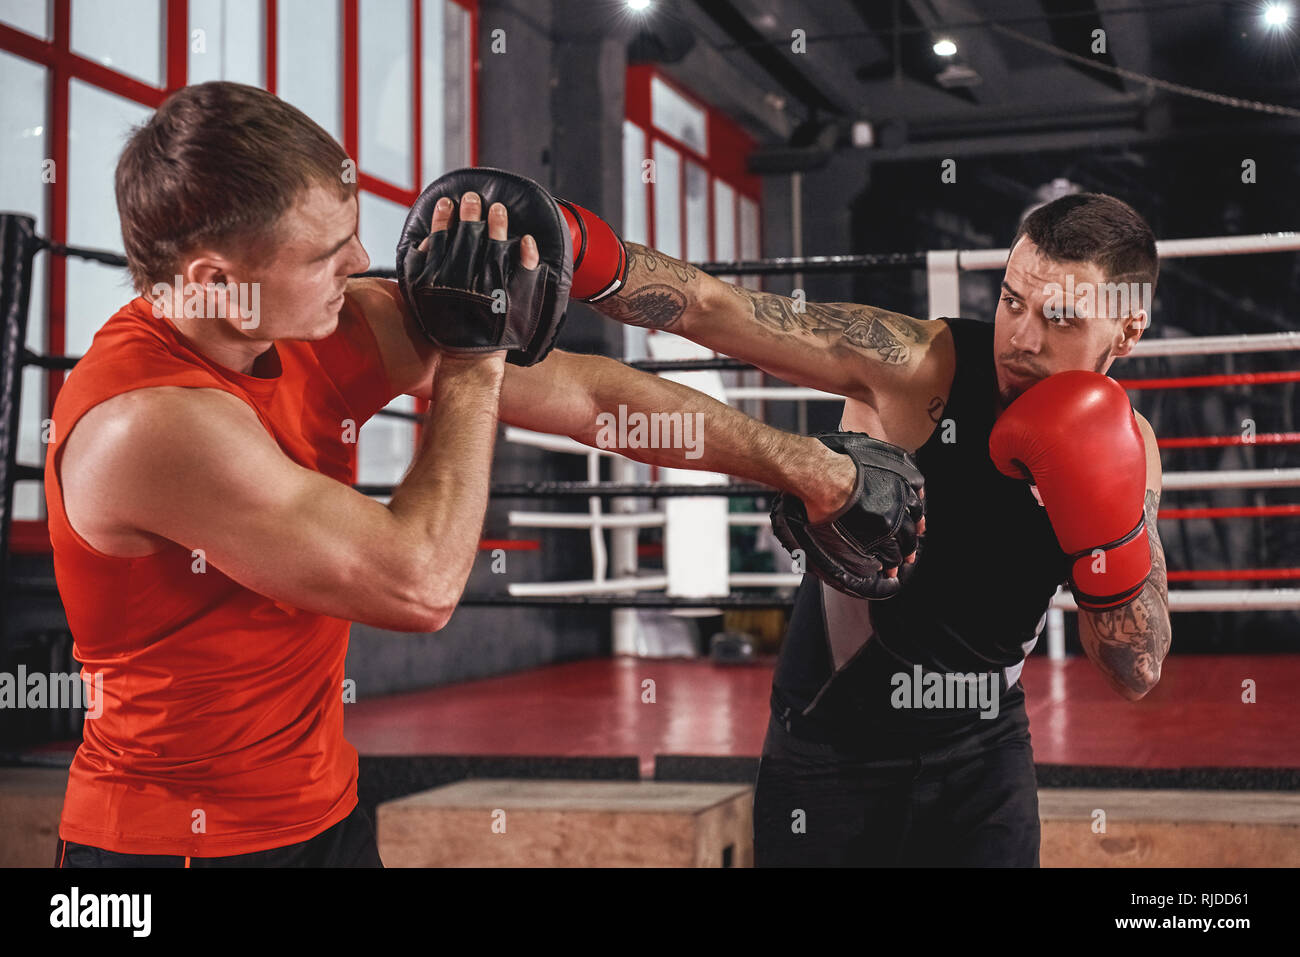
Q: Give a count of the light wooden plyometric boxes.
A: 3